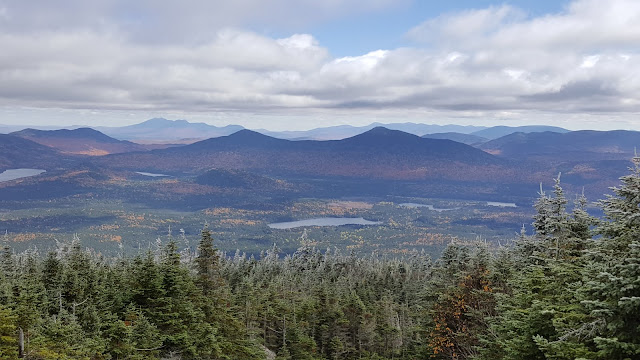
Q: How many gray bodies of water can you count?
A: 5